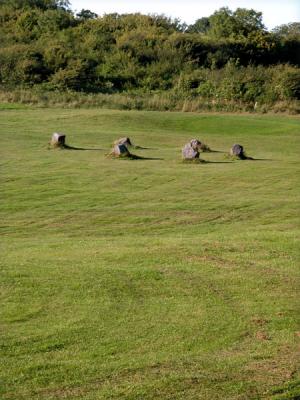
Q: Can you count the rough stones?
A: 6